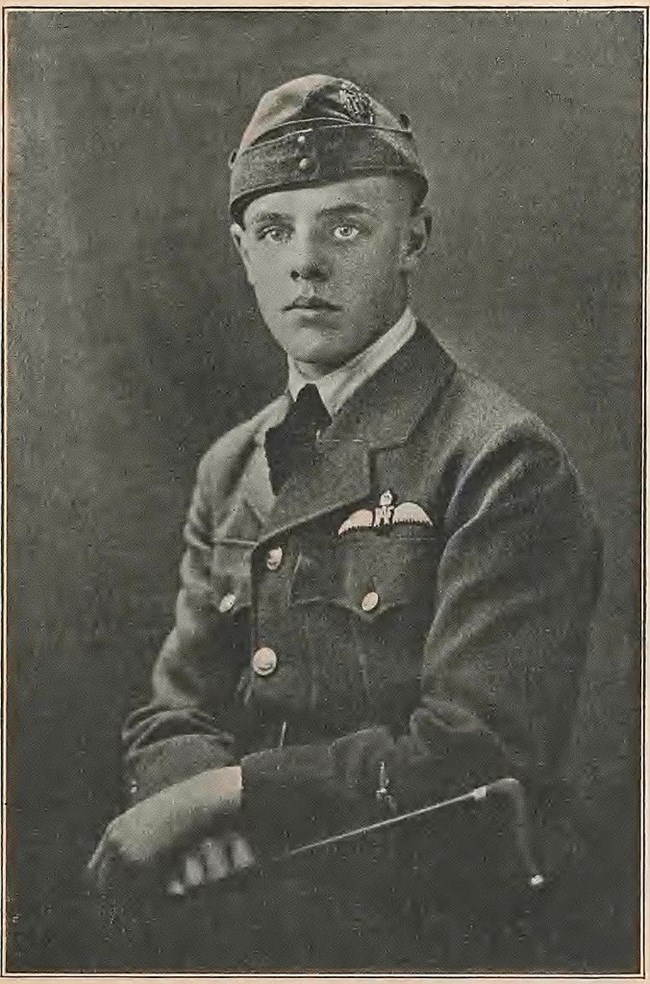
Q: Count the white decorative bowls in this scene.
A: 0